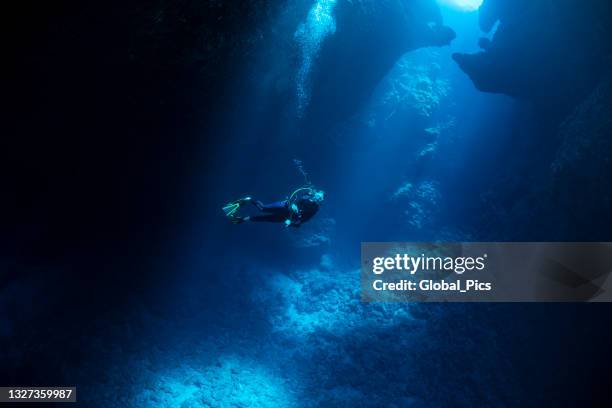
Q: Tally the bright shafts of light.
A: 2